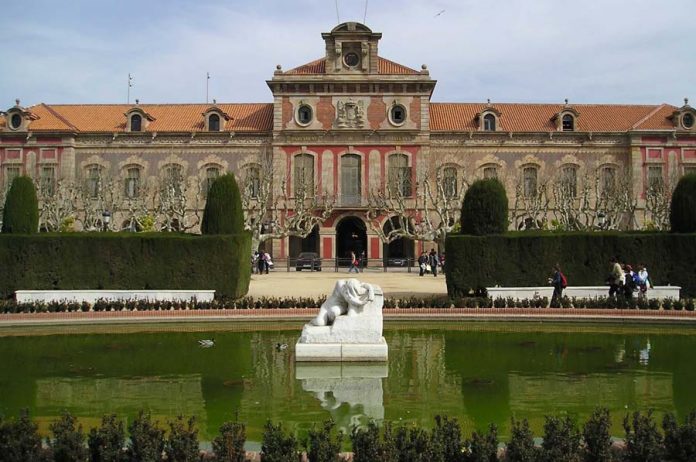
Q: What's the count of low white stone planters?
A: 2